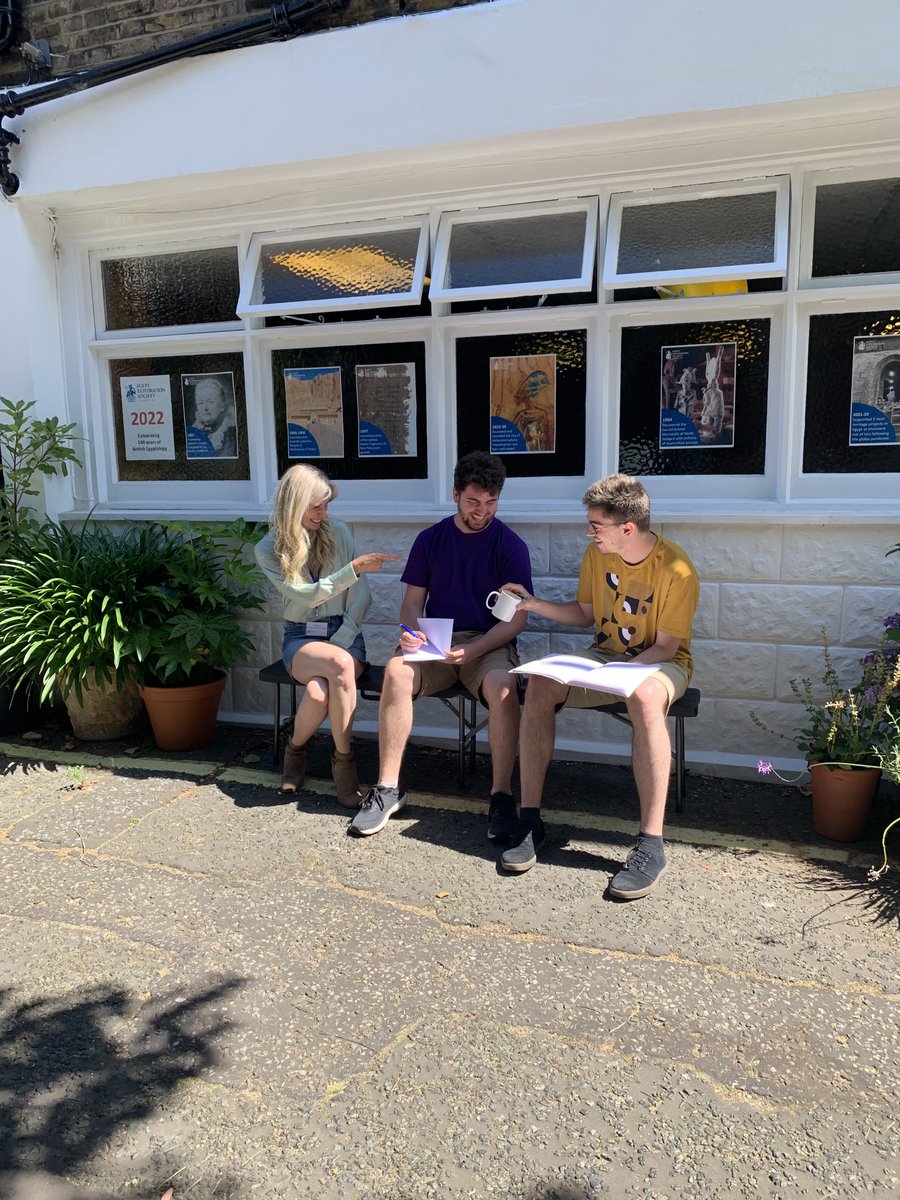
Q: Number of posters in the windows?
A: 7